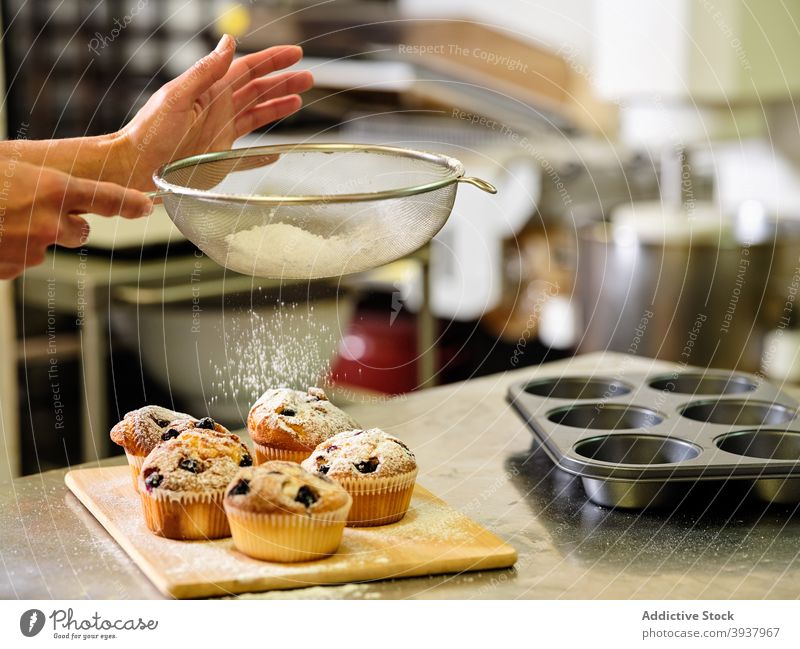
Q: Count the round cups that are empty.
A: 6